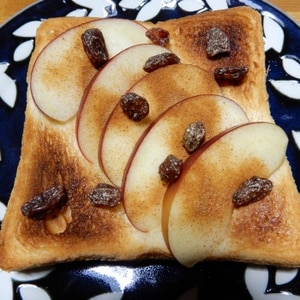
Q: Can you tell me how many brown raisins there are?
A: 11